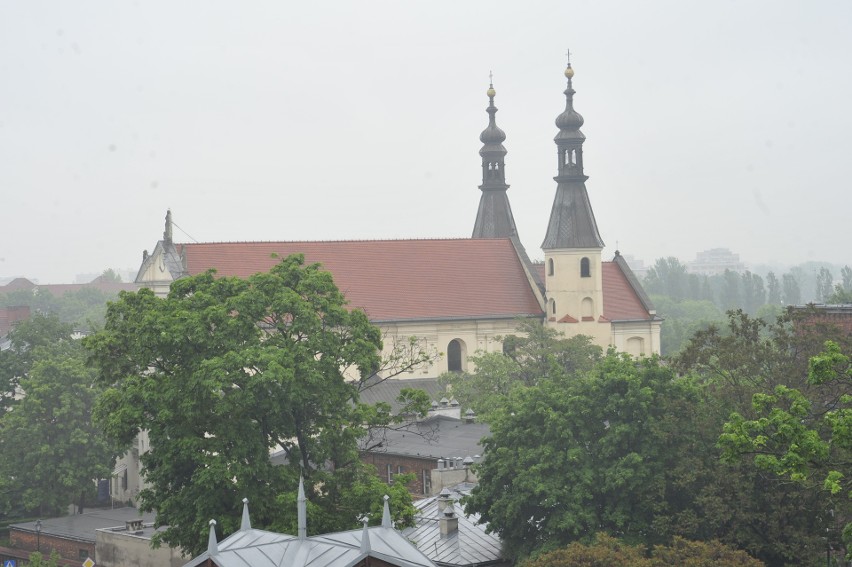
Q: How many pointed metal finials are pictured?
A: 5